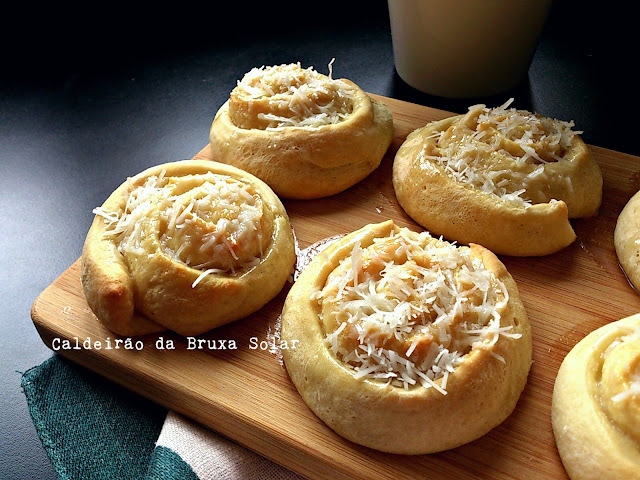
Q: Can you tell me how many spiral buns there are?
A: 6